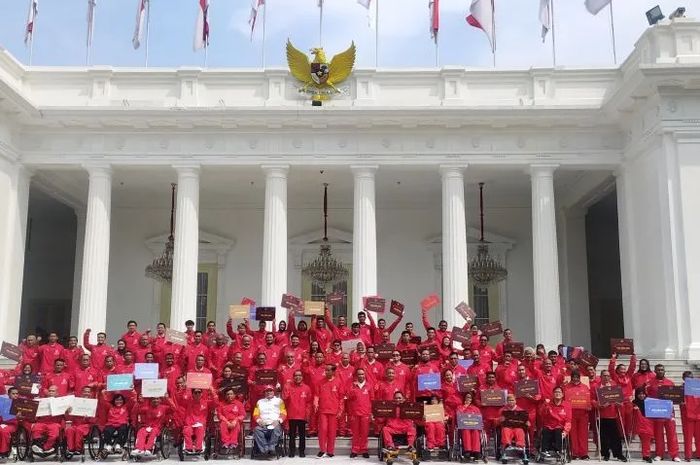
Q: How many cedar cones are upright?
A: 0